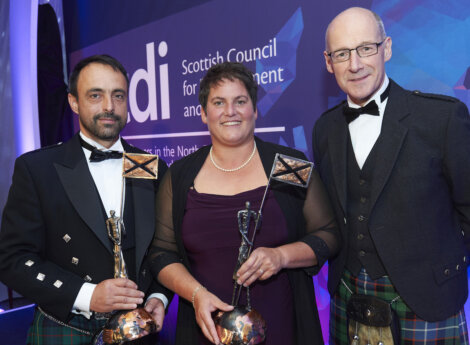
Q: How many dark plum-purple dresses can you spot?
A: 1